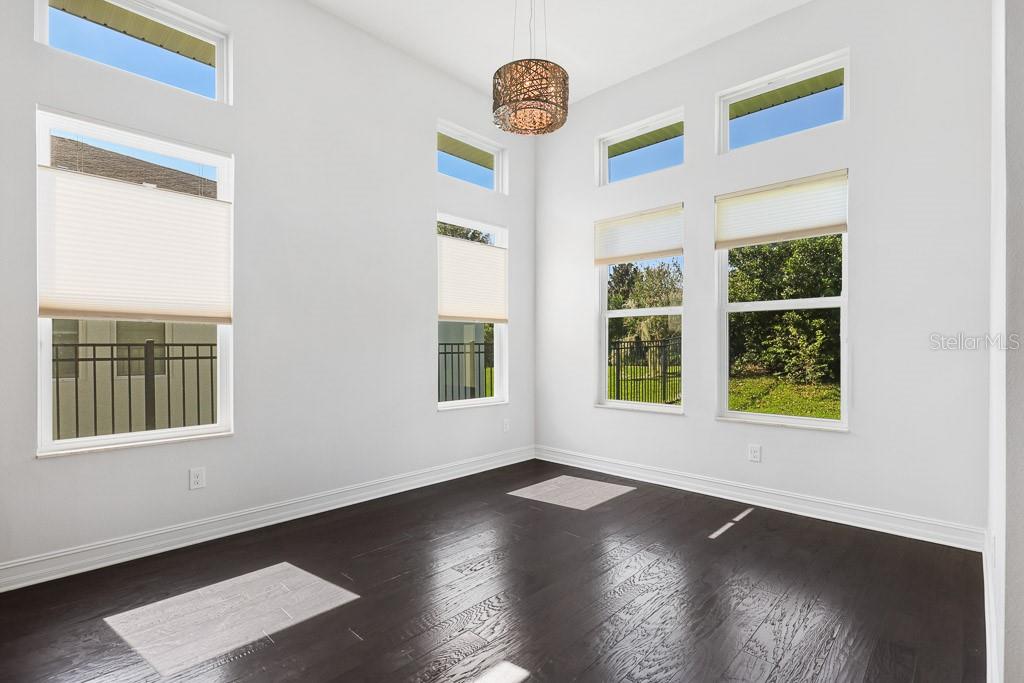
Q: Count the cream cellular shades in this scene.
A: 4